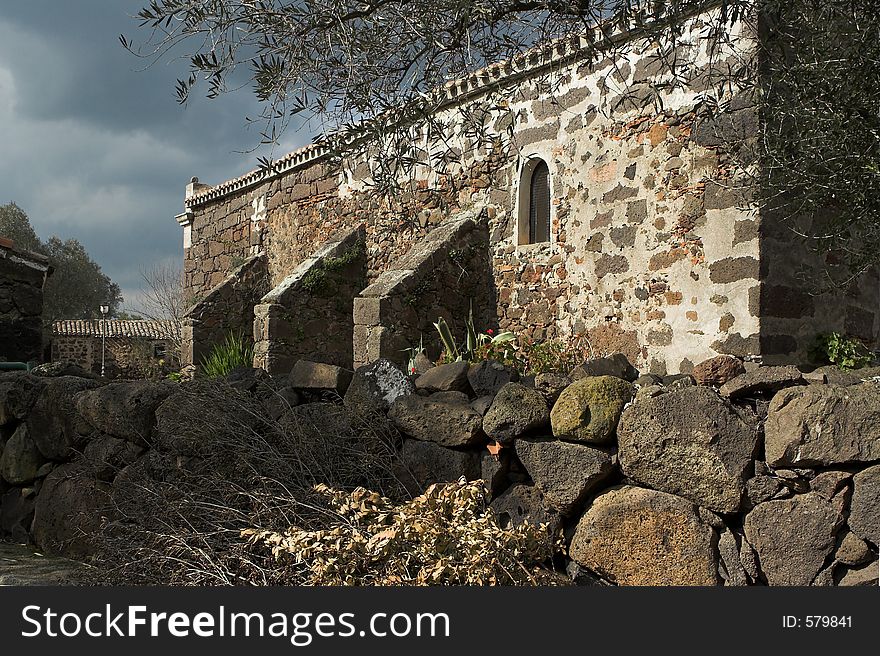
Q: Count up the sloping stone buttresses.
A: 3